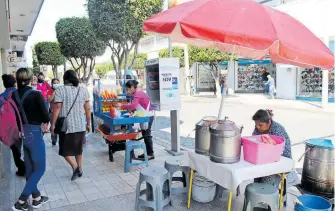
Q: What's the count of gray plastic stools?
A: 3